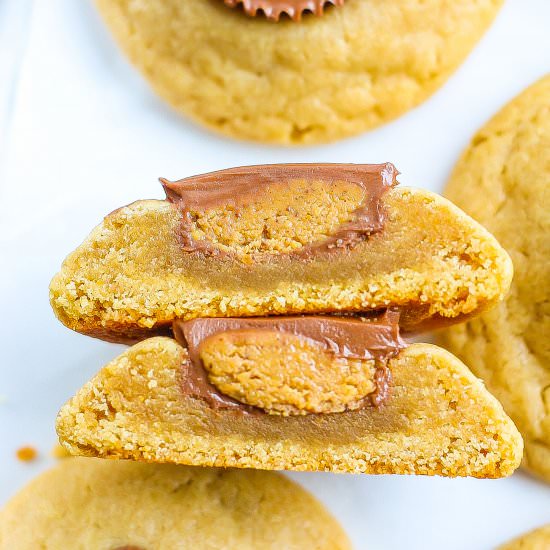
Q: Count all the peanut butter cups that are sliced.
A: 2